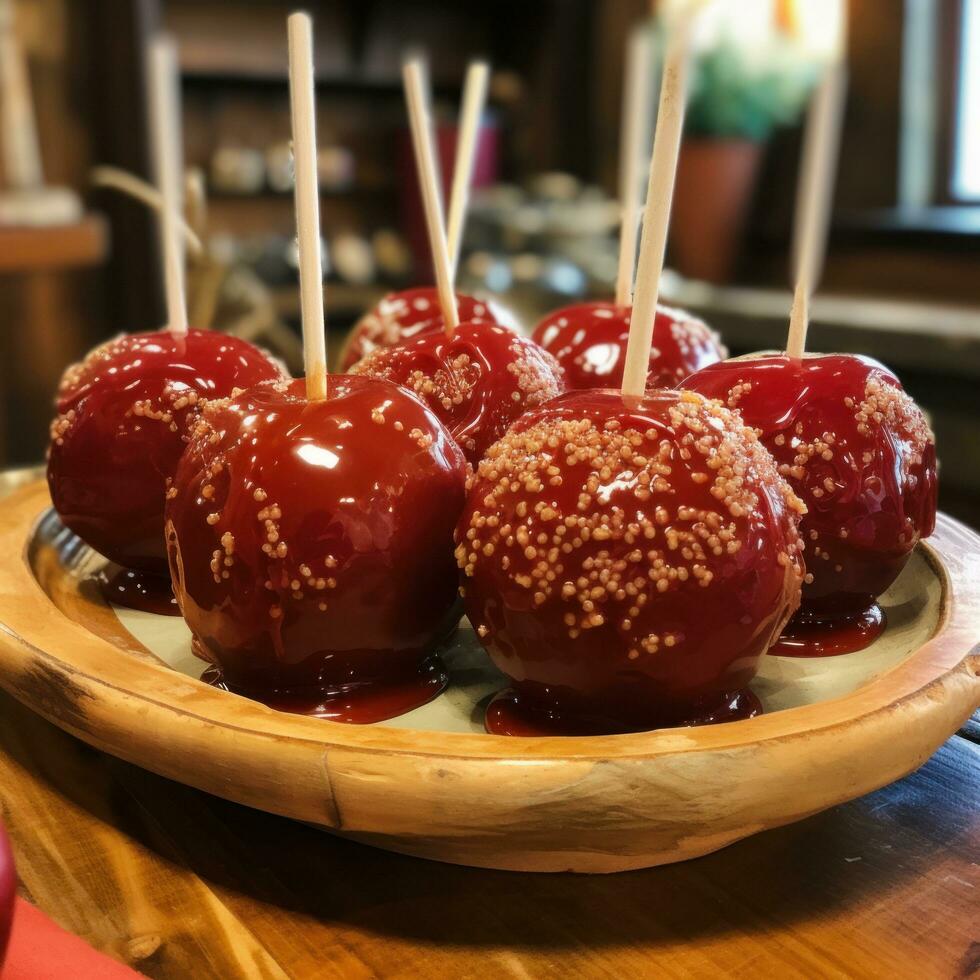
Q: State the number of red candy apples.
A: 7